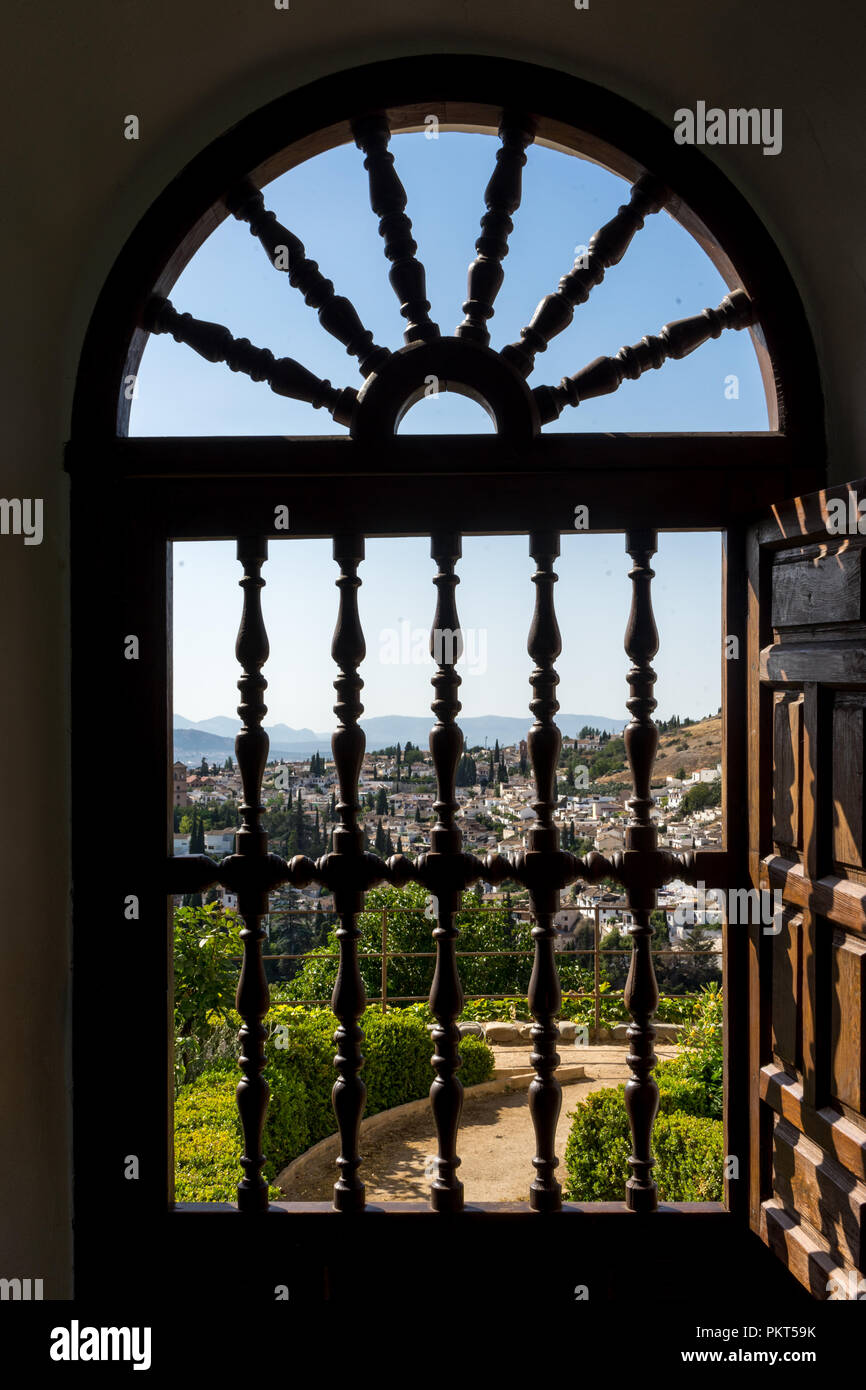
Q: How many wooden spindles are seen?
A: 11